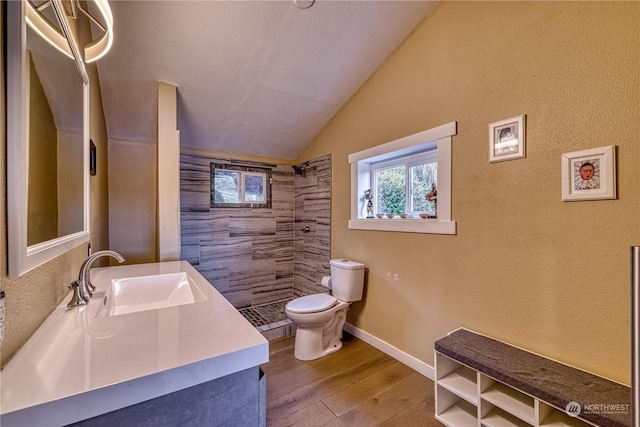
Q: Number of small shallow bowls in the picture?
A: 4